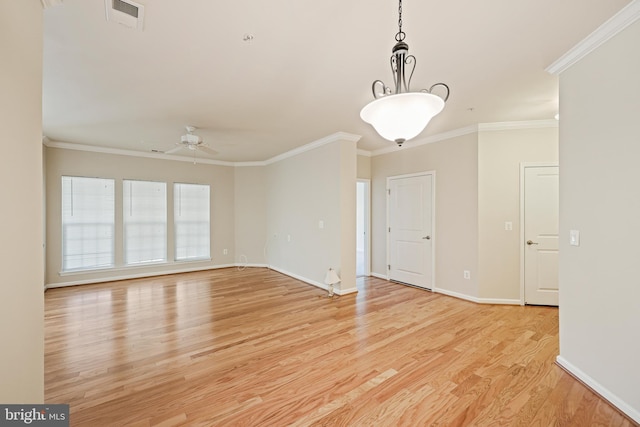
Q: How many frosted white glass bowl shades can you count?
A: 1